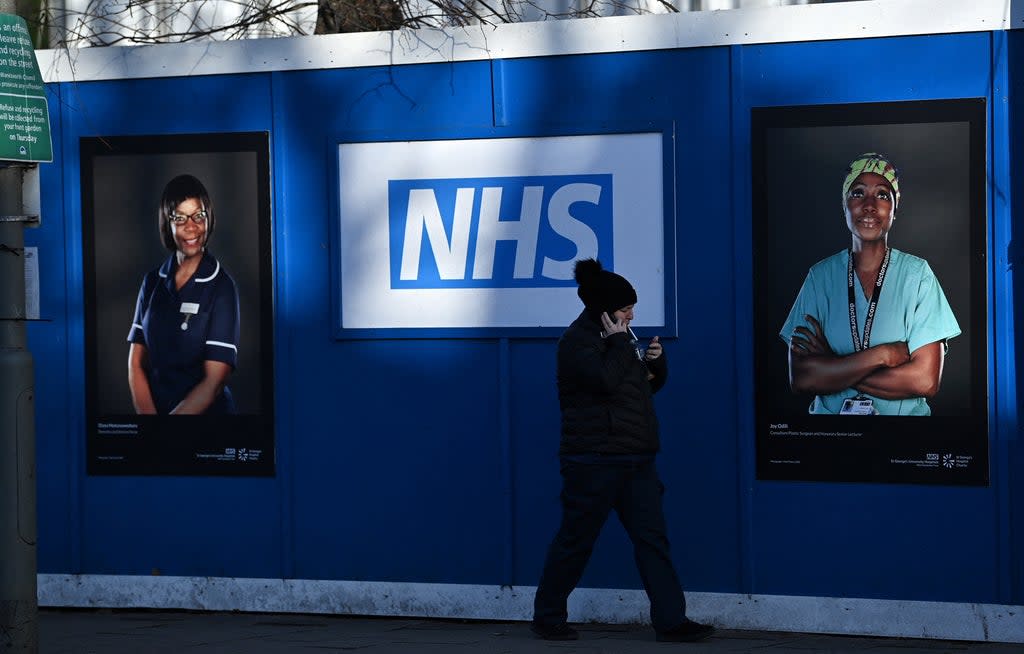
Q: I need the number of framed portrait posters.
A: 2